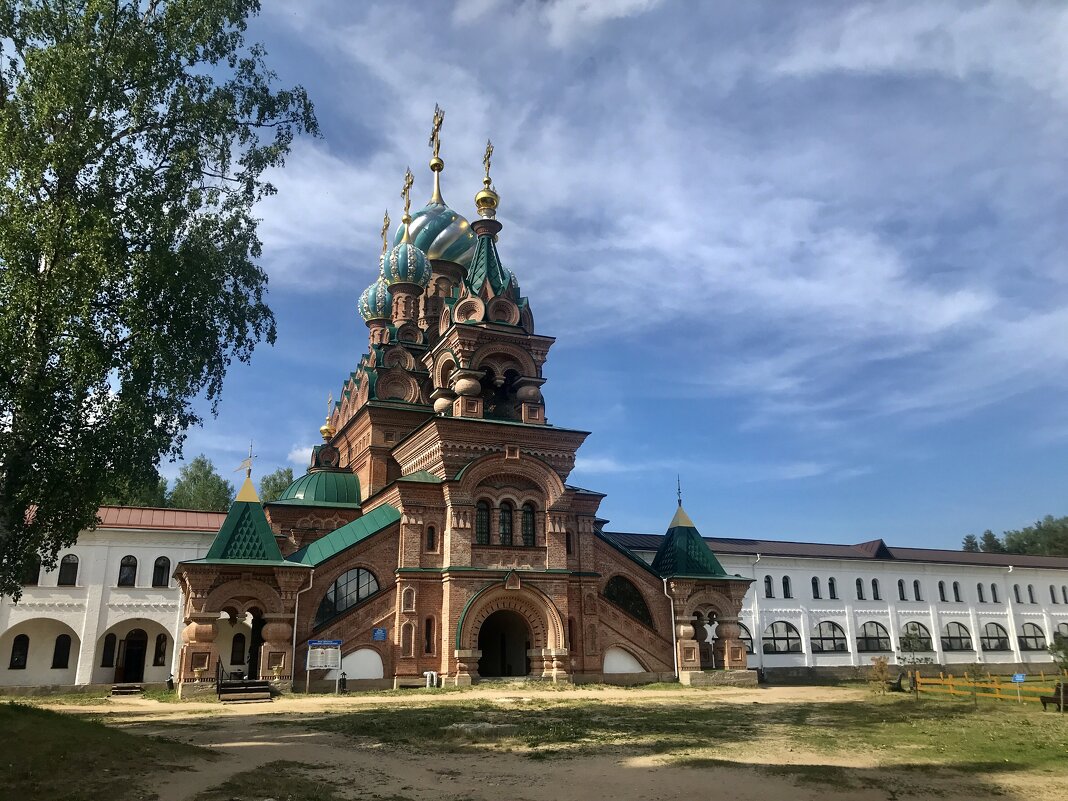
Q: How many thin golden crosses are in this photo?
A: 5